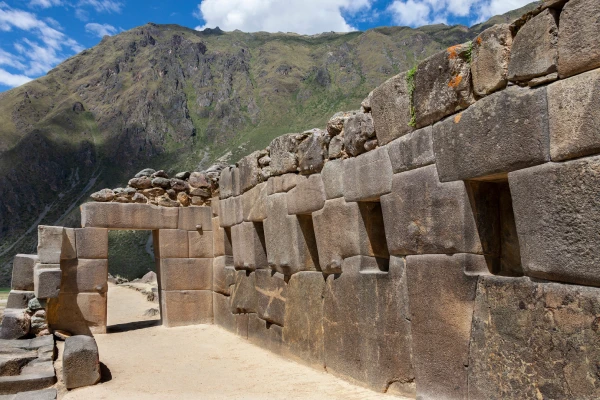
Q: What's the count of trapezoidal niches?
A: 5